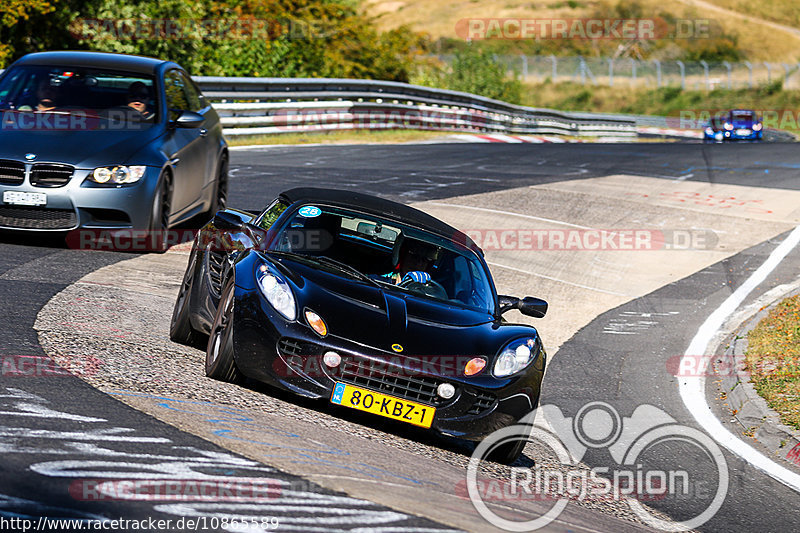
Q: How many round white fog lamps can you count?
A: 2